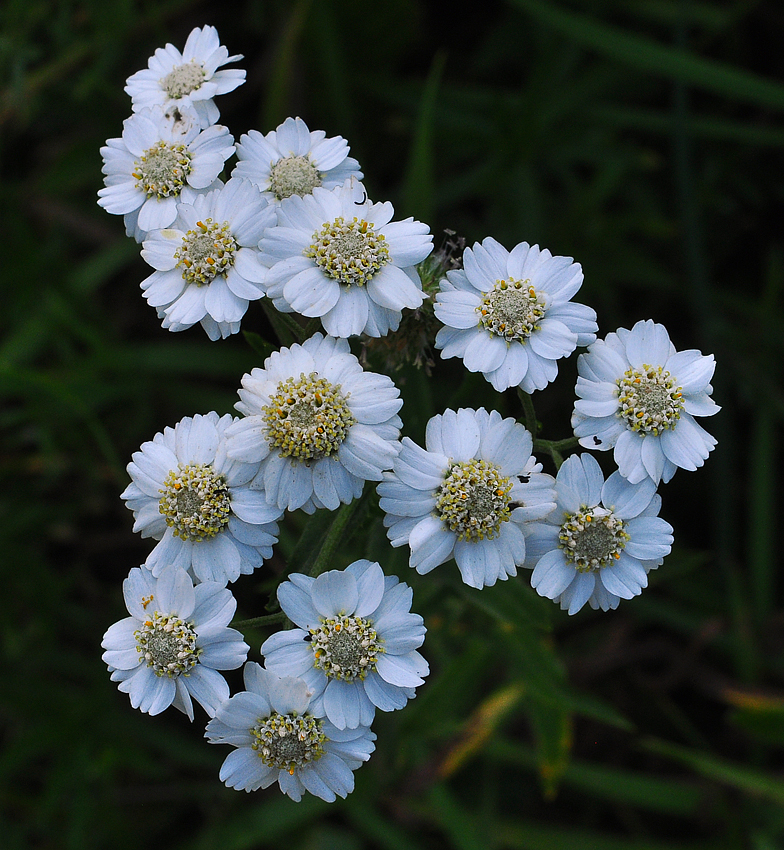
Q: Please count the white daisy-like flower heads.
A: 14